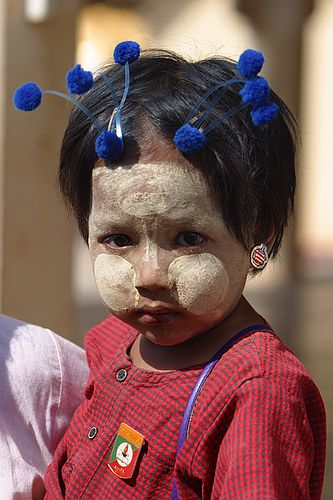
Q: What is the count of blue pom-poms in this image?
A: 8